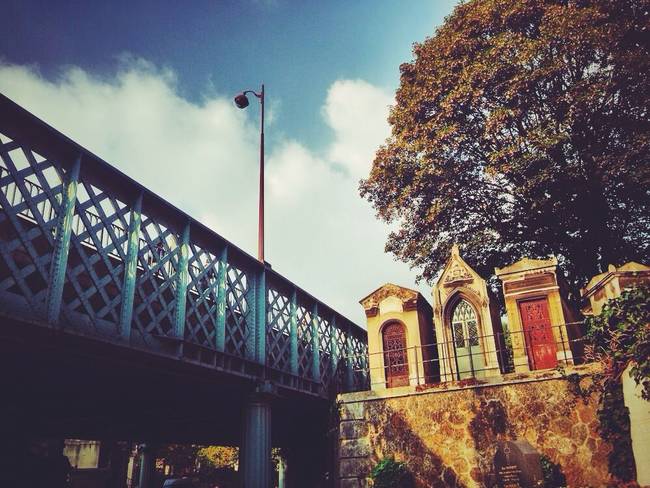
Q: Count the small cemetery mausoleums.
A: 4